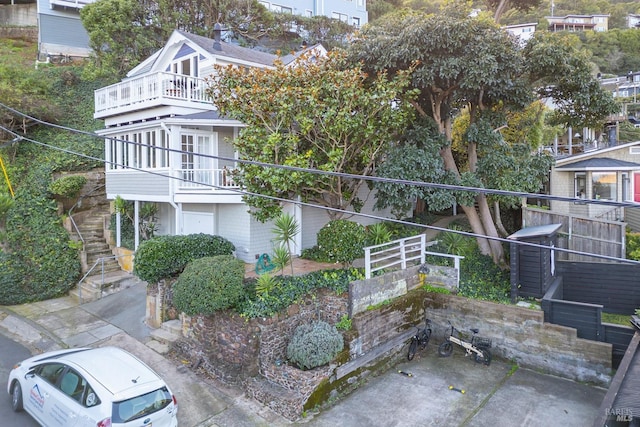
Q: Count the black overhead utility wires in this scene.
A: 2